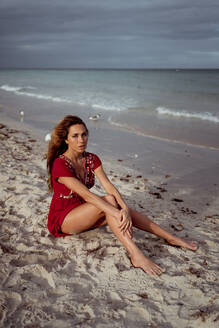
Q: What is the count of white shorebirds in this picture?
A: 3